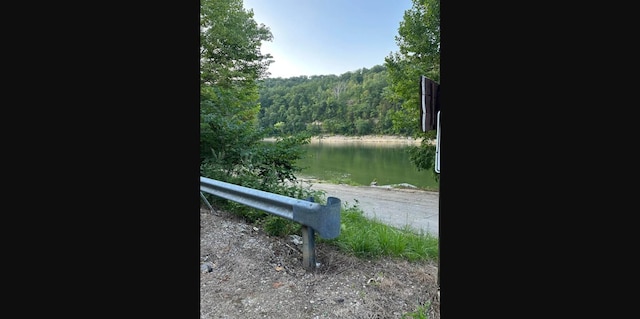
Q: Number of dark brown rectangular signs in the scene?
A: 1